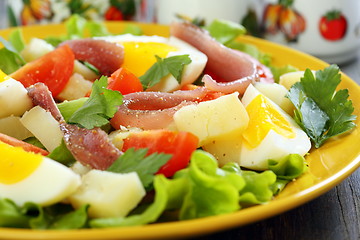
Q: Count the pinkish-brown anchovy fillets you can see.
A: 4